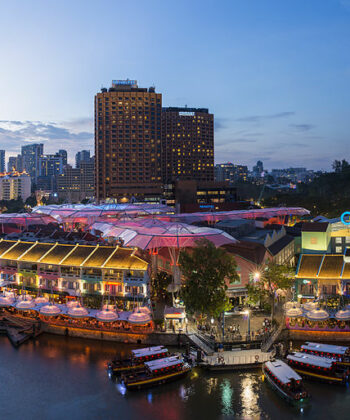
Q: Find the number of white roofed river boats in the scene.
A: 5